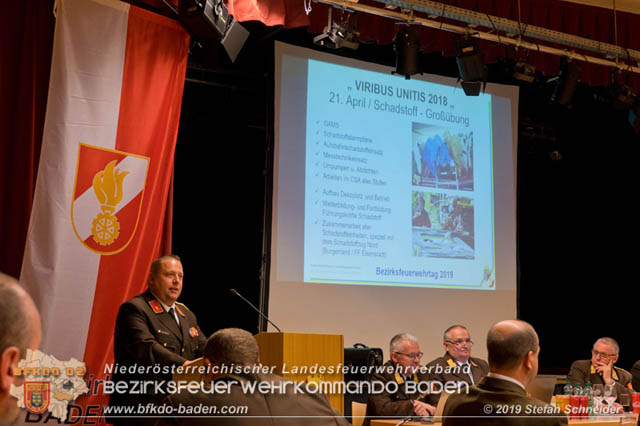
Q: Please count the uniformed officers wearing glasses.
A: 3